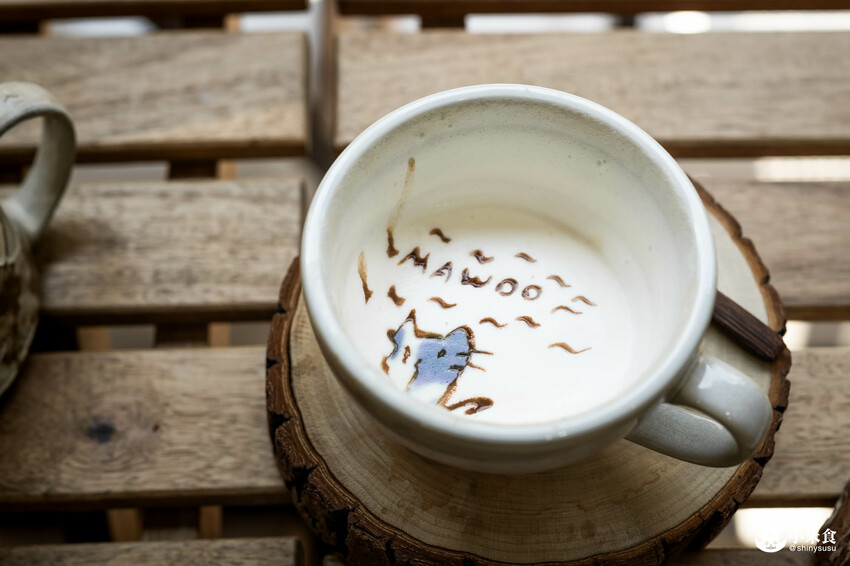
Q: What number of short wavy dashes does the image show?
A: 11